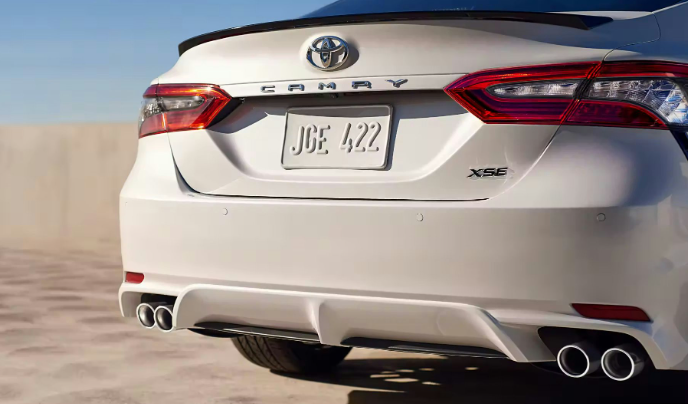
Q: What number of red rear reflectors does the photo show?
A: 2